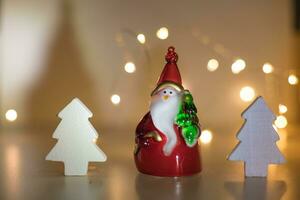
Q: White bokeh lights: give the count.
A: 13